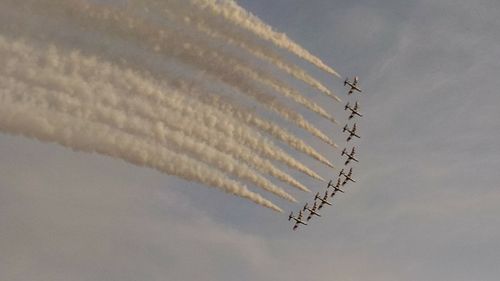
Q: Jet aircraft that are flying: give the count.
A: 9